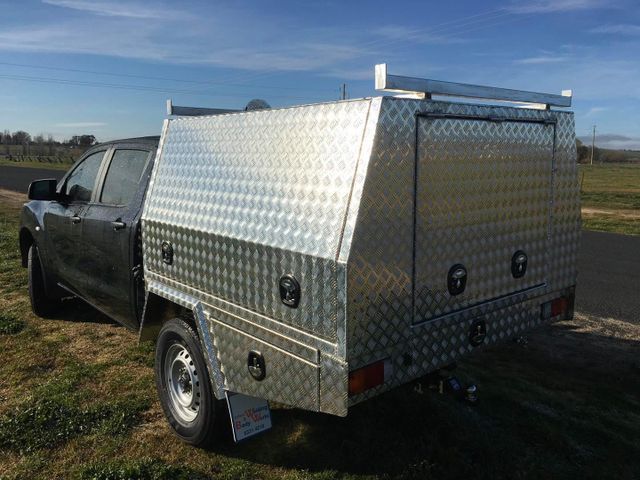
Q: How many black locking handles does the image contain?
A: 6